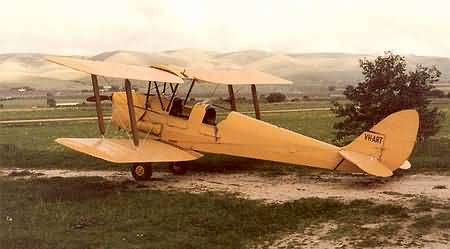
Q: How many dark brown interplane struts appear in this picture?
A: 4